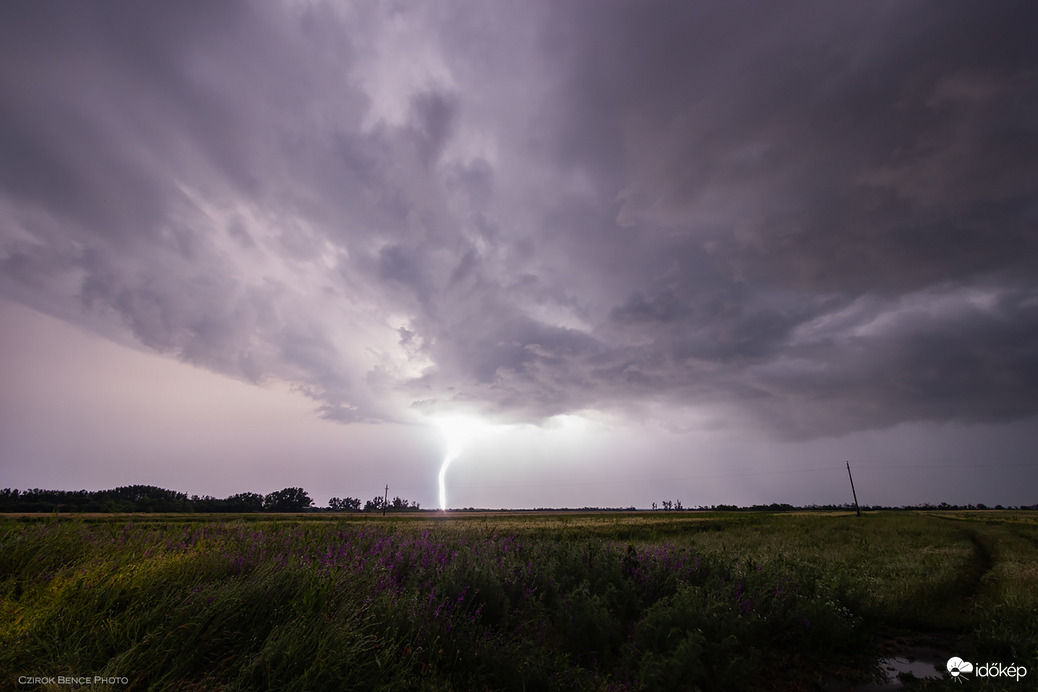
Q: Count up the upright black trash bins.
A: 0